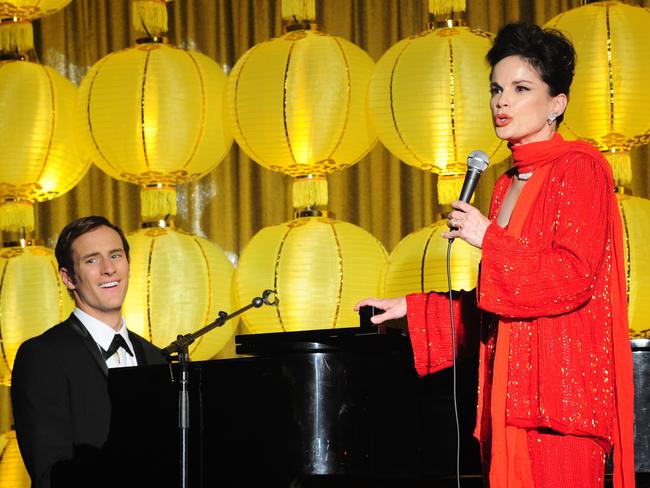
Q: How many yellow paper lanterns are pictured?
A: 12